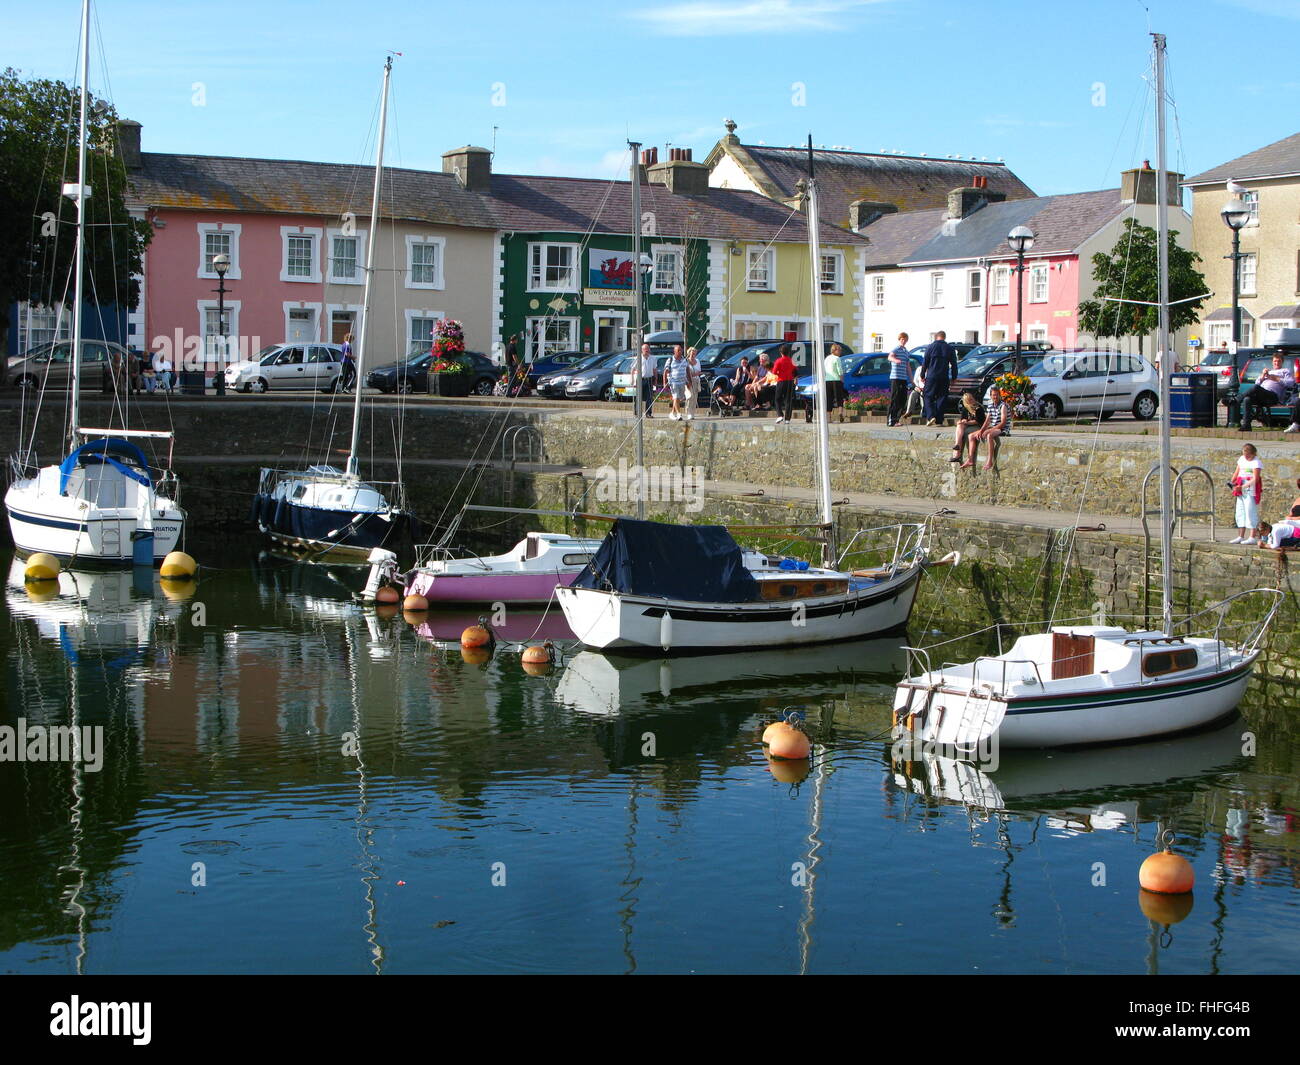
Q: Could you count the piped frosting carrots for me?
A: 0